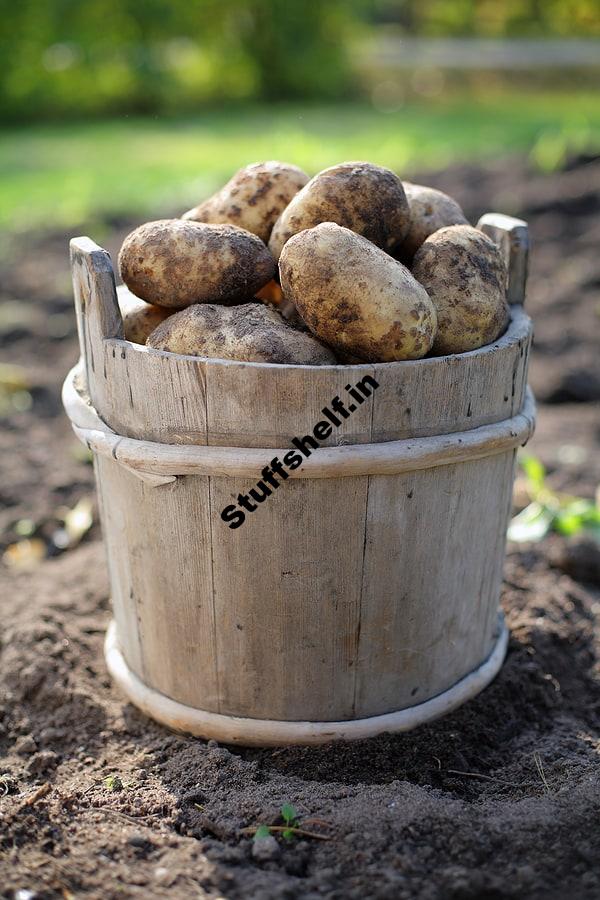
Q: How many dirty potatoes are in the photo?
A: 8